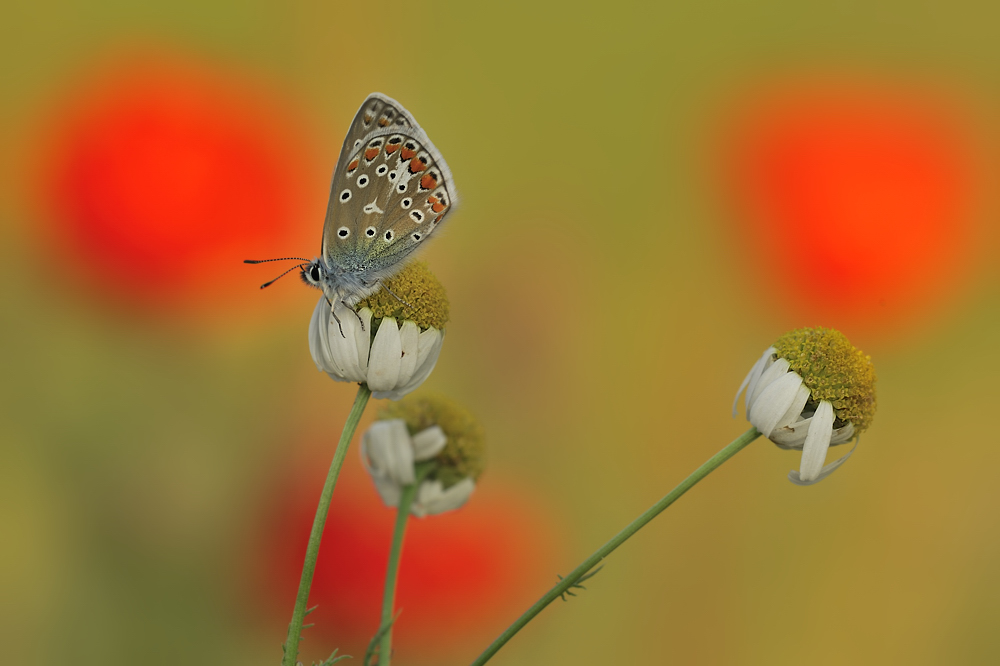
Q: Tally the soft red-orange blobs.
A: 3